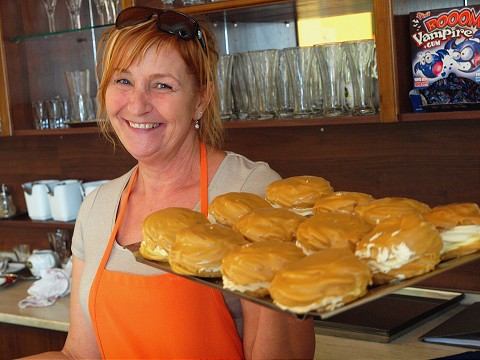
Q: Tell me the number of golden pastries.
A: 12